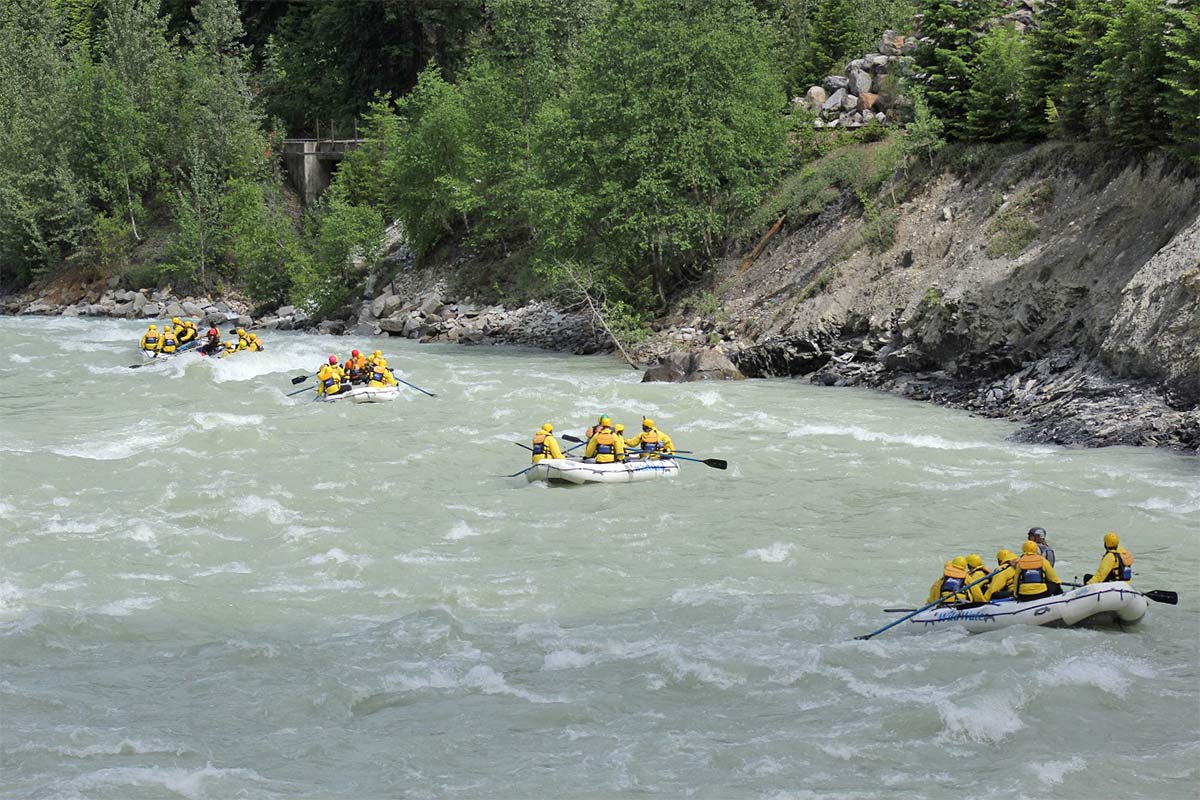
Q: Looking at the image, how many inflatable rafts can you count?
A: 4